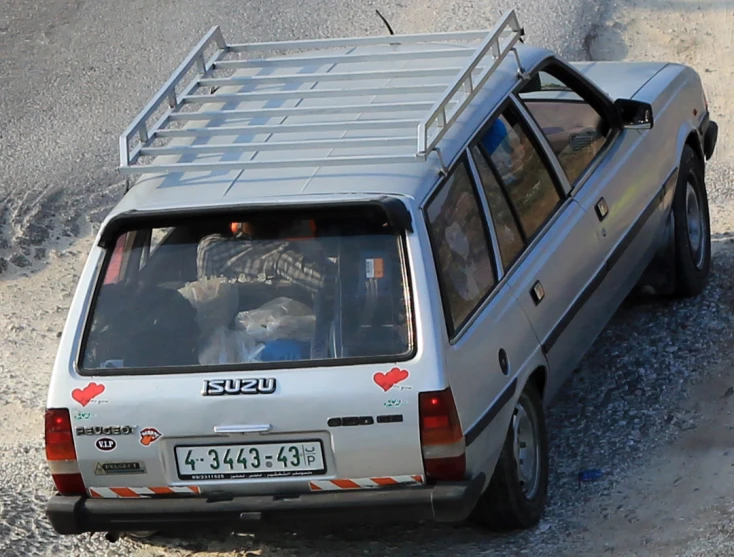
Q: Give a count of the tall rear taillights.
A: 2